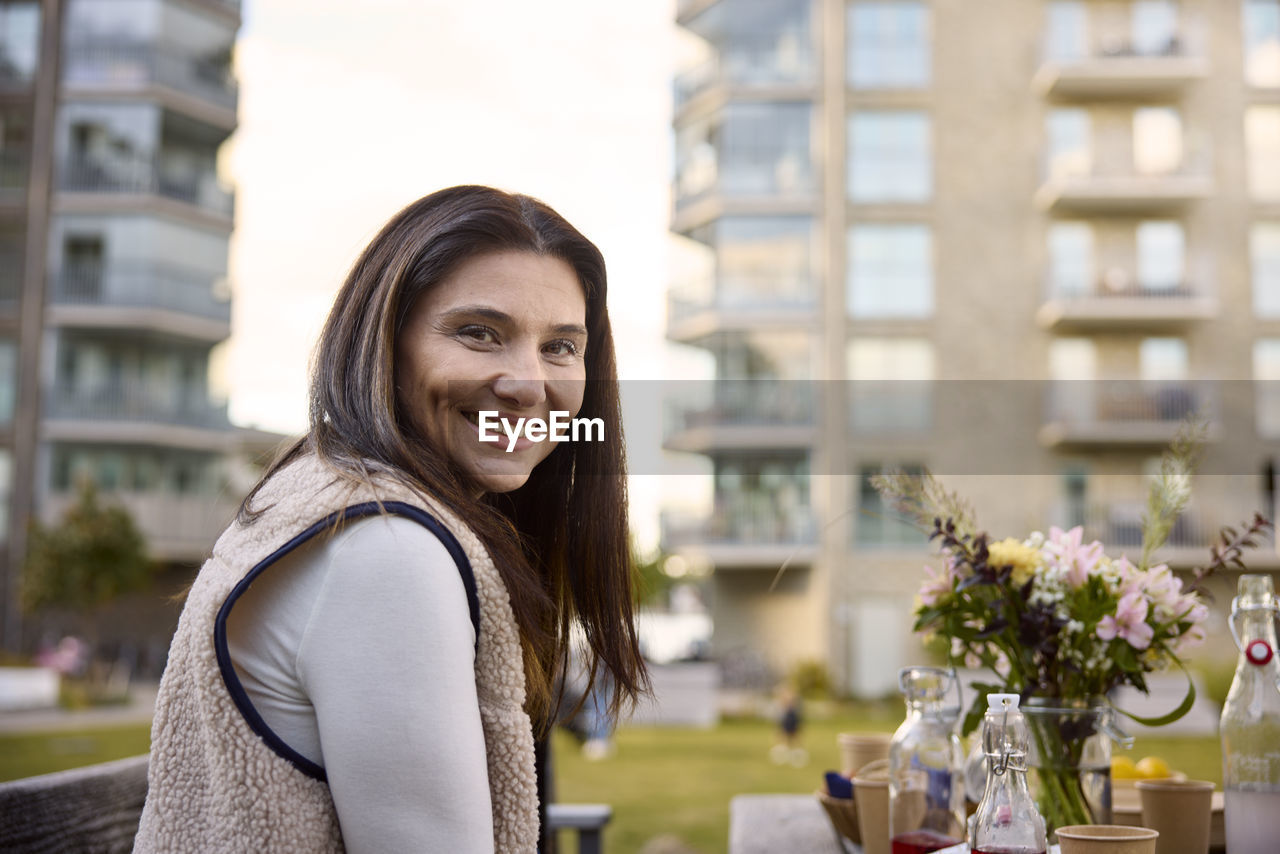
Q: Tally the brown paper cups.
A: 4